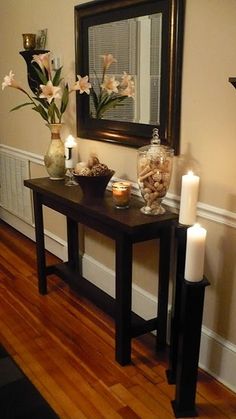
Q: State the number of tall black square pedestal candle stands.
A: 2